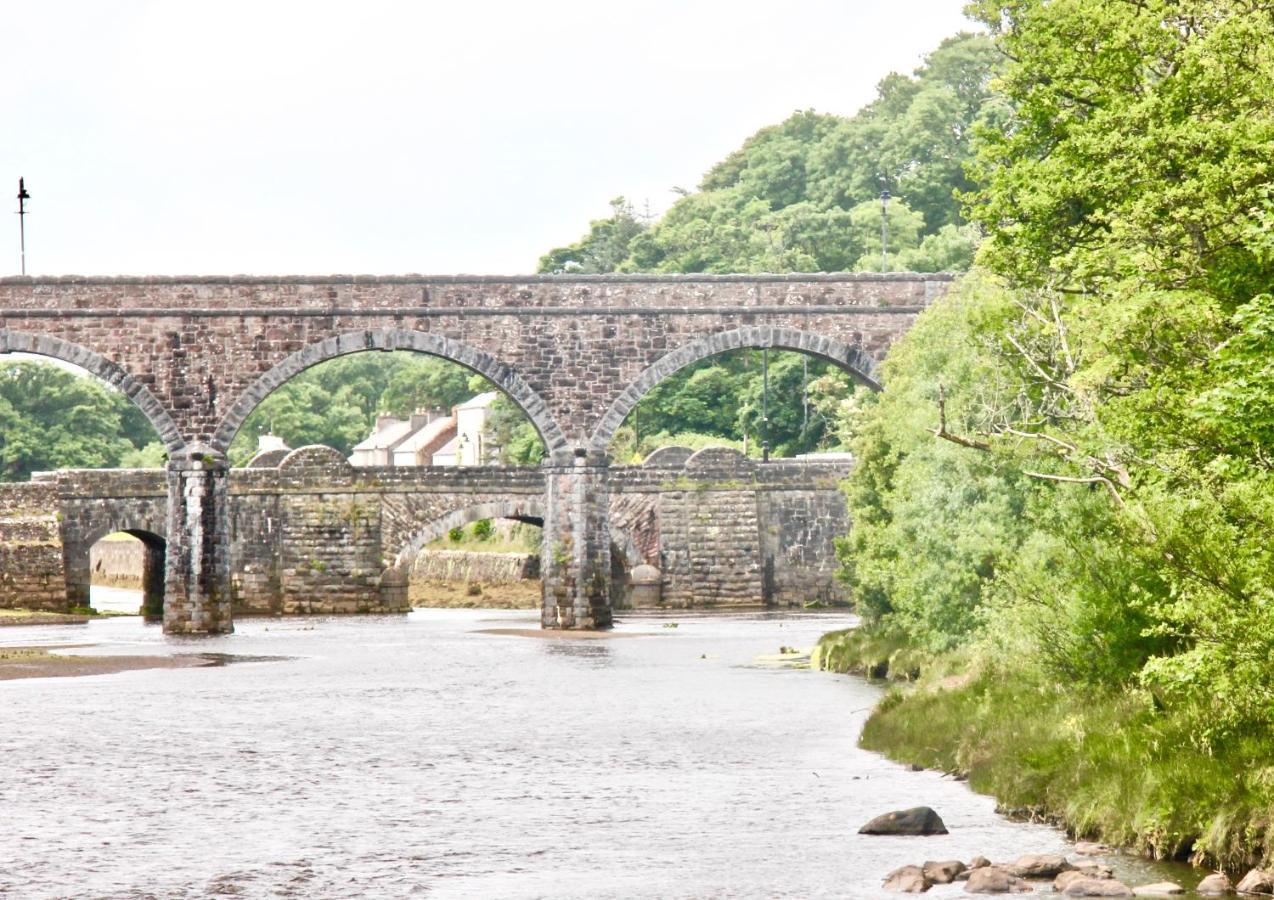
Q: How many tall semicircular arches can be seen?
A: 3